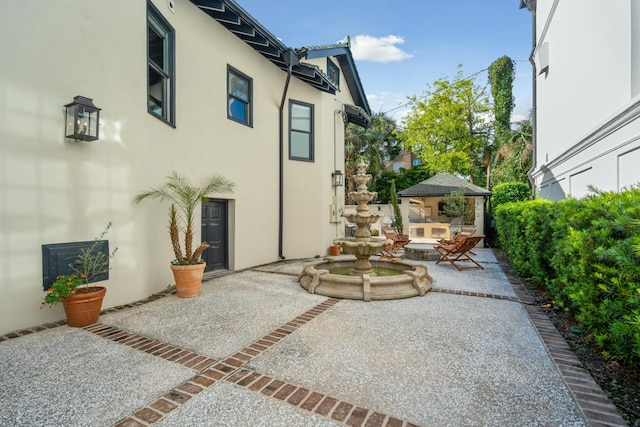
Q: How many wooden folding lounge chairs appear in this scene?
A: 3